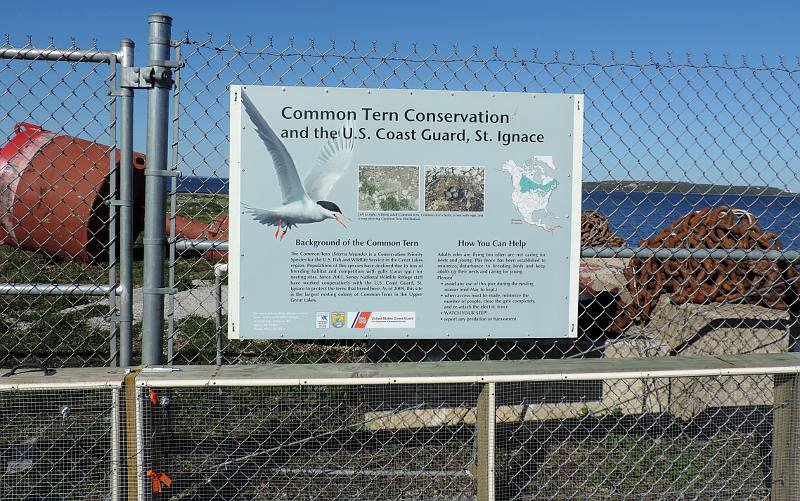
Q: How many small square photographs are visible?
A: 2